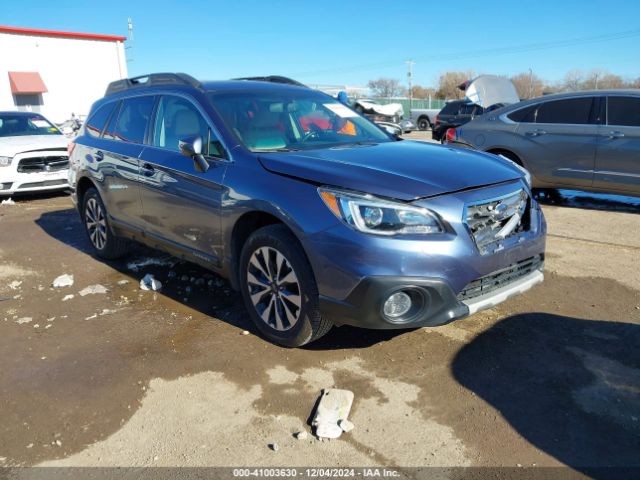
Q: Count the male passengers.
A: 0